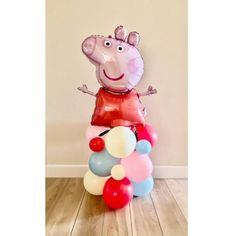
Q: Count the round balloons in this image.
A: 11